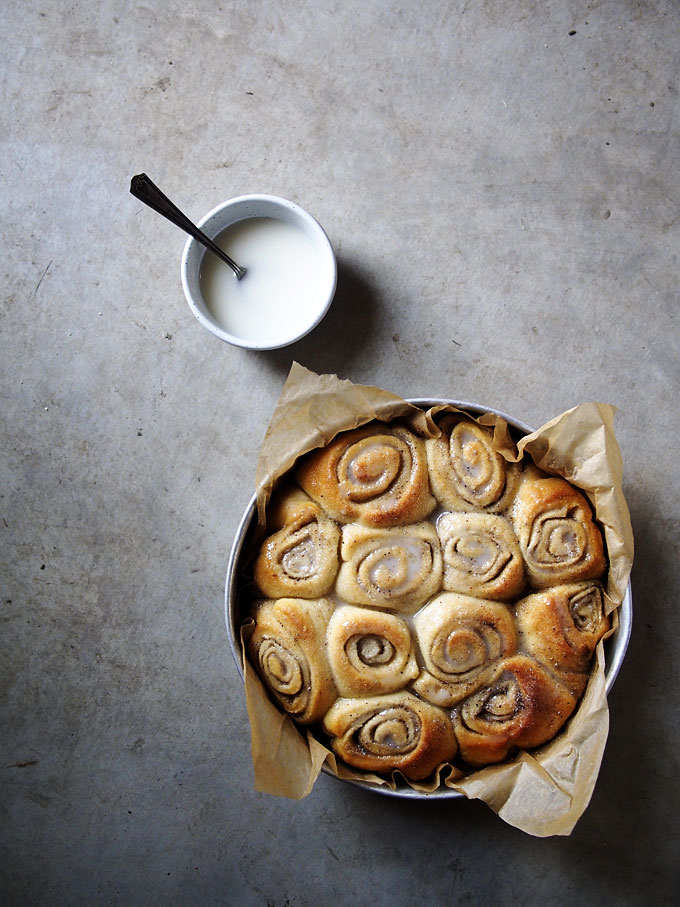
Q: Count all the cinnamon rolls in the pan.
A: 12